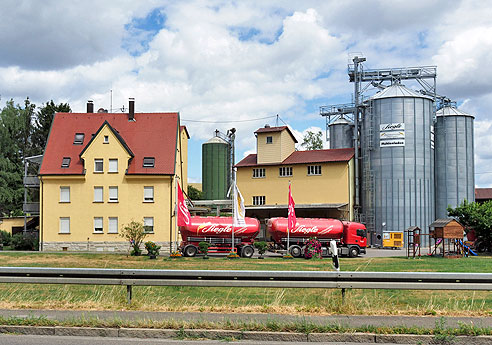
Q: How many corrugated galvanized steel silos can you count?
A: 3